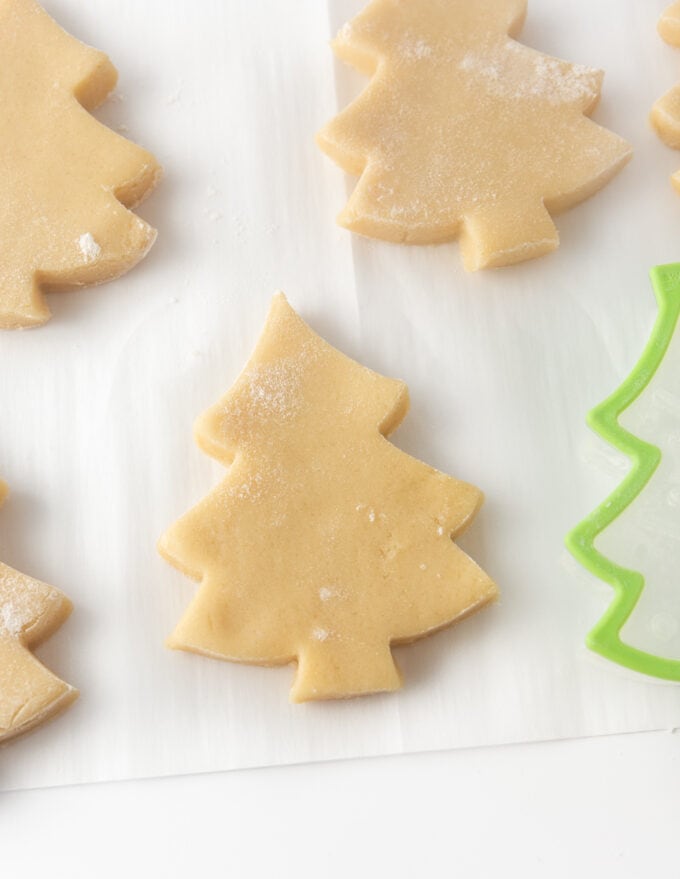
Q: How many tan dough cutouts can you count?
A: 5